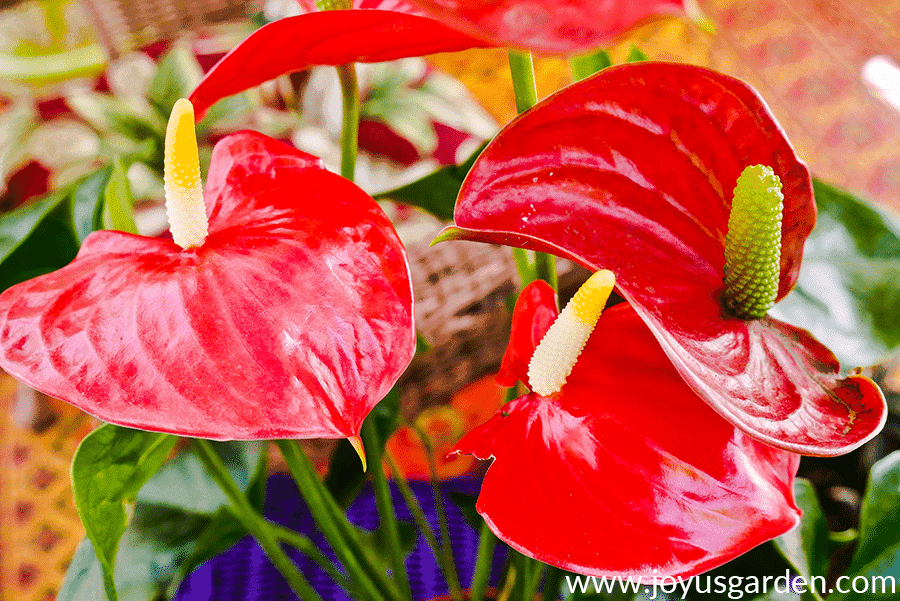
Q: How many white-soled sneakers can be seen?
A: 0